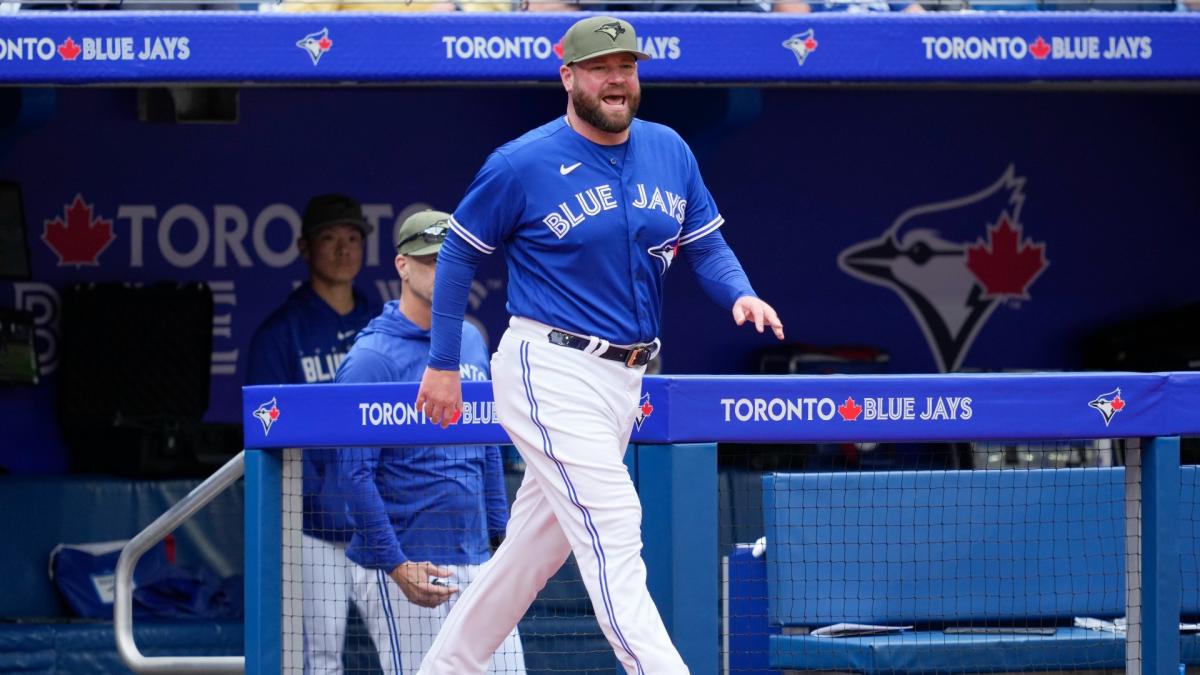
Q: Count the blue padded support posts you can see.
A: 3